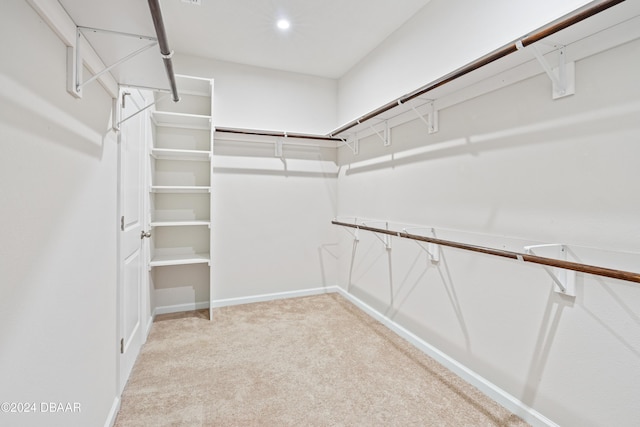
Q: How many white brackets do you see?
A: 11